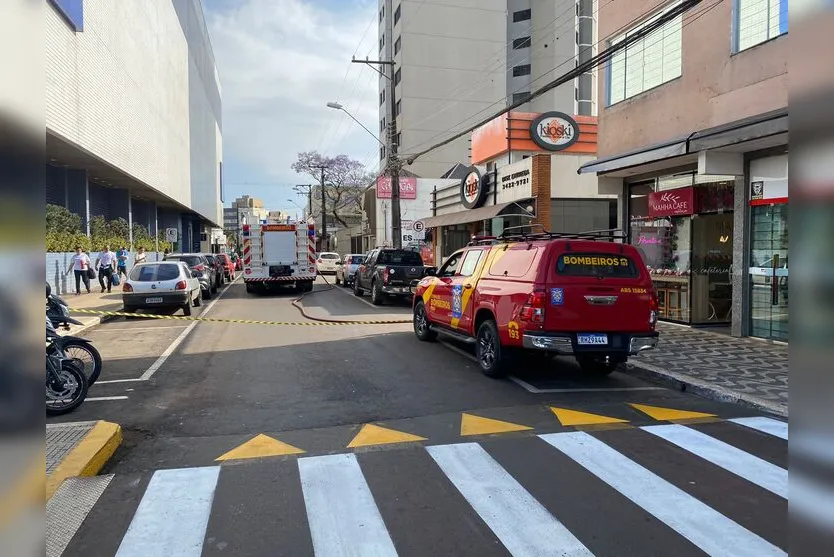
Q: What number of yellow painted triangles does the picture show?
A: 5